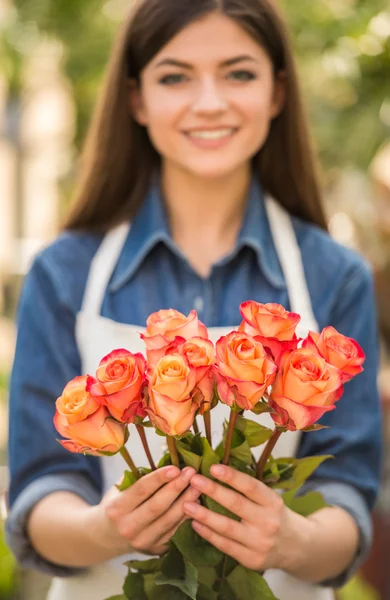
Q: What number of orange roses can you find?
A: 9